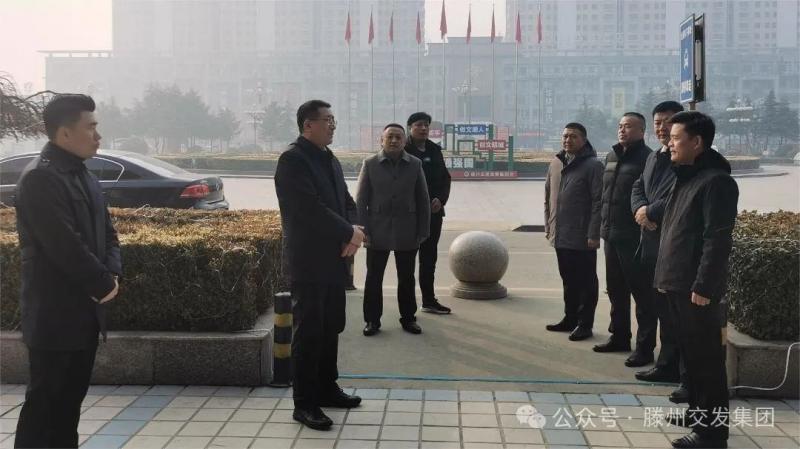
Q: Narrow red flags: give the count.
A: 9